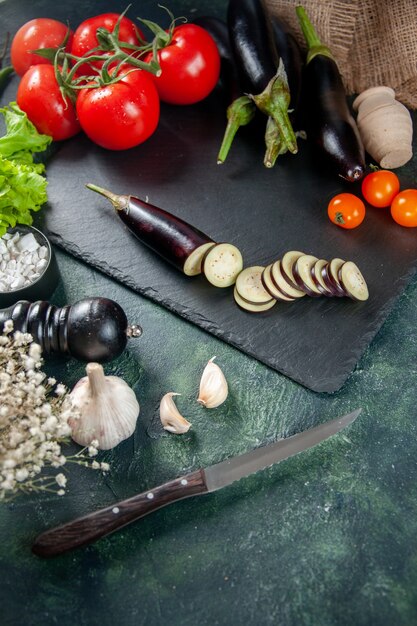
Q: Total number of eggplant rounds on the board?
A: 11